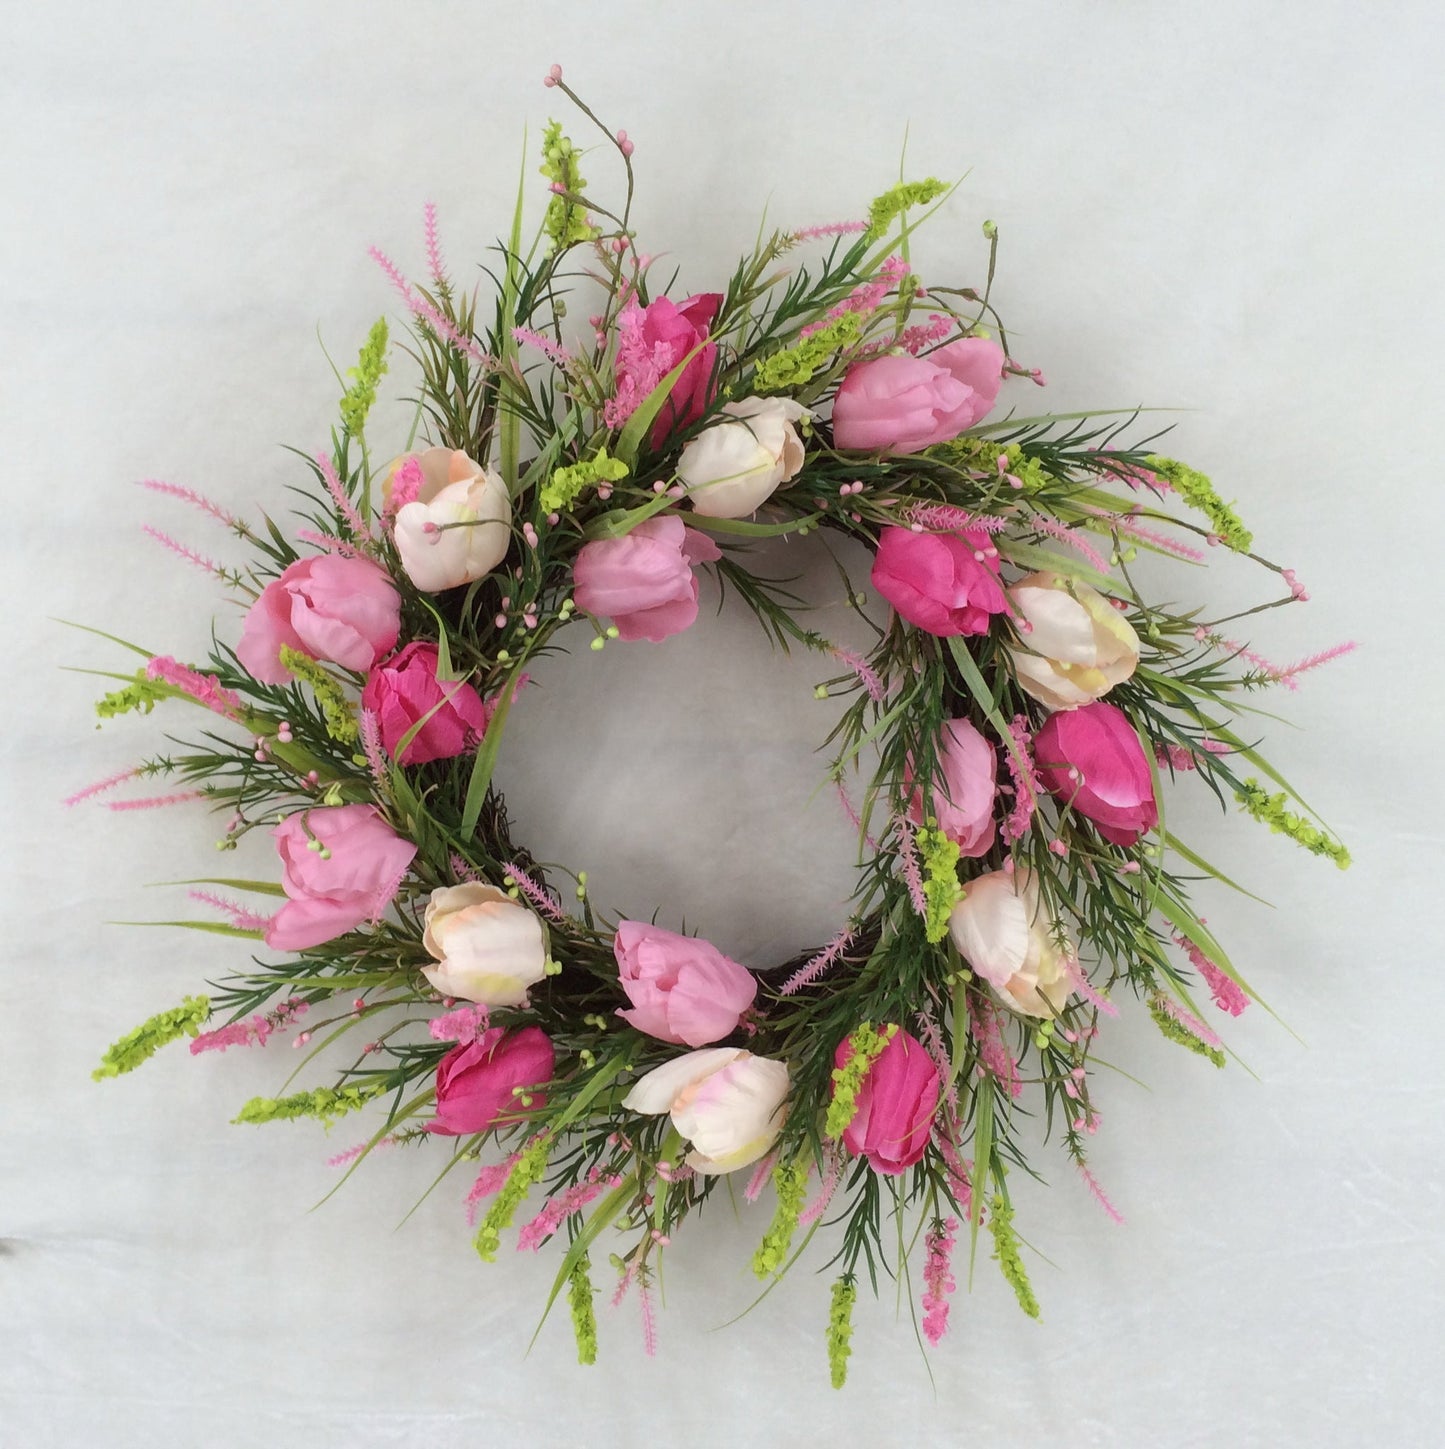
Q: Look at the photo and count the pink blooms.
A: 12